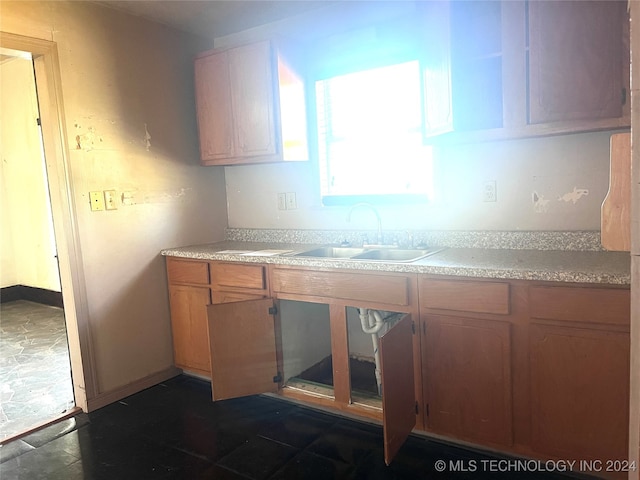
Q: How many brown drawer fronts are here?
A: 5